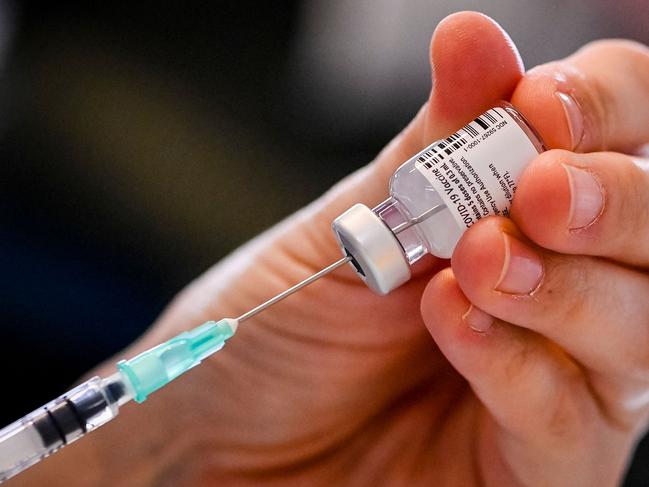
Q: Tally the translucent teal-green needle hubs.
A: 1